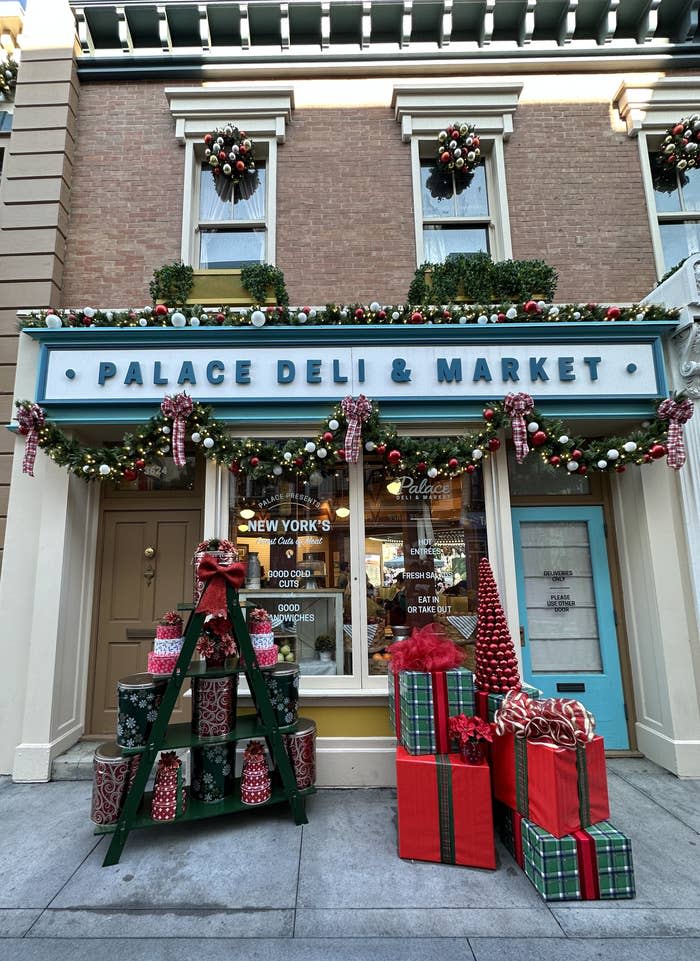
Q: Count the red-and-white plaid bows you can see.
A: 5